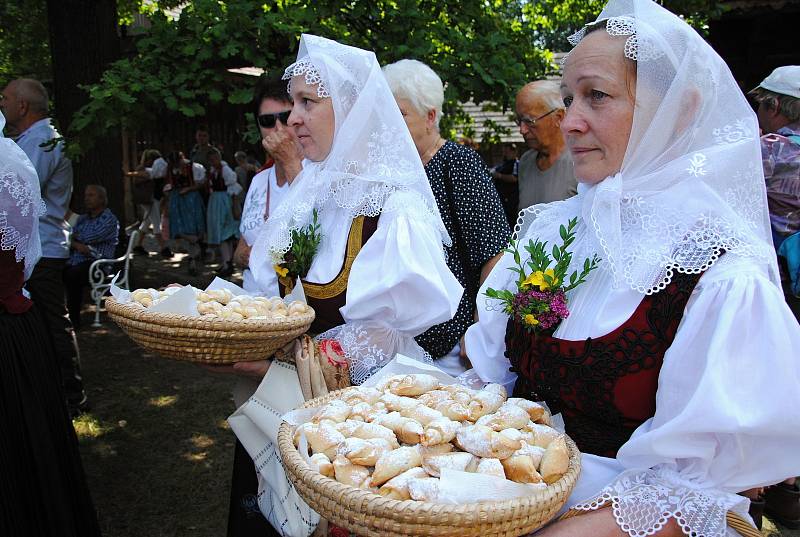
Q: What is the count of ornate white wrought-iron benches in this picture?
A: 1